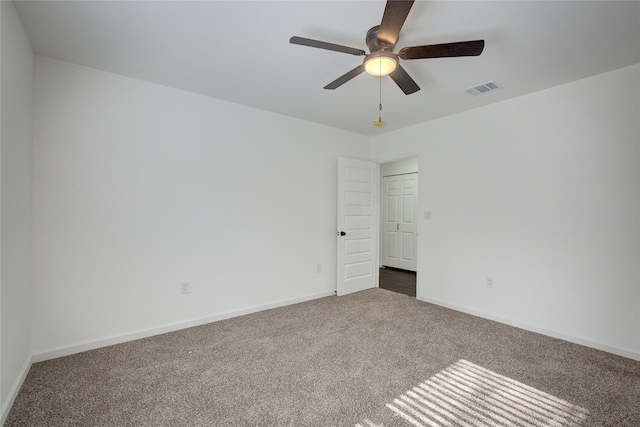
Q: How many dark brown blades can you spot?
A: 5